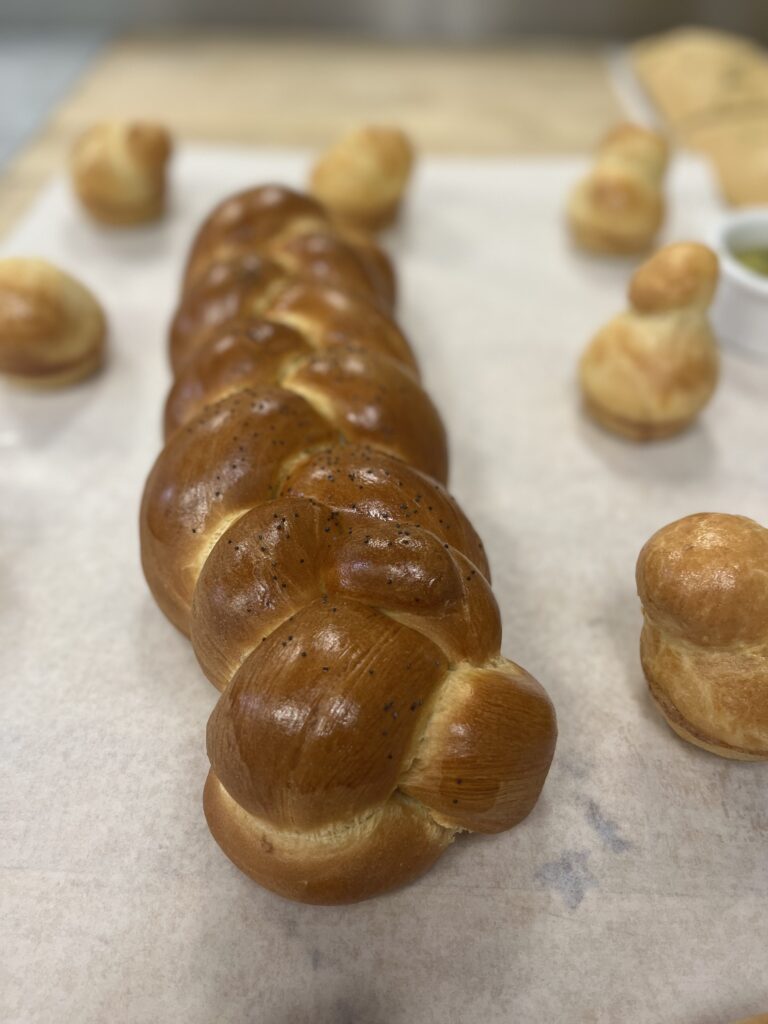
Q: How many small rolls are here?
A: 6